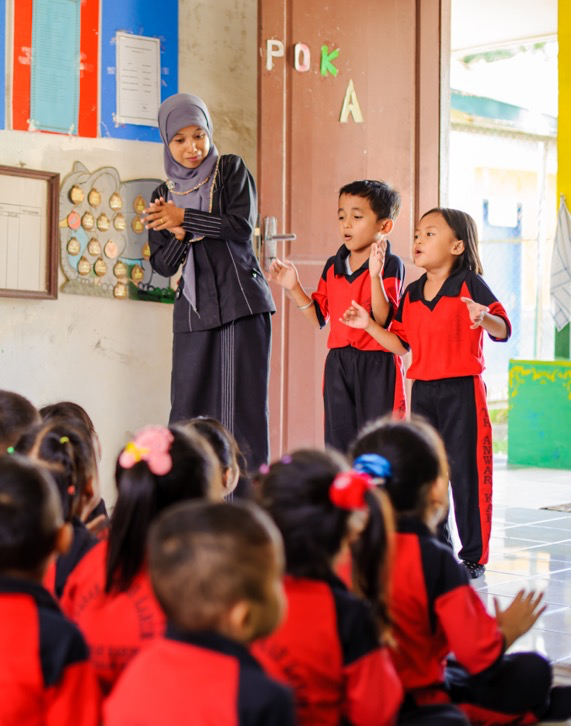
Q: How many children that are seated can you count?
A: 9